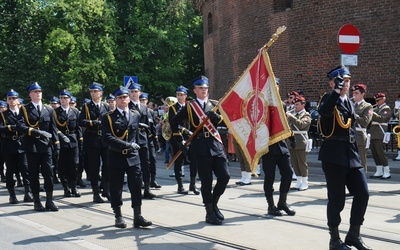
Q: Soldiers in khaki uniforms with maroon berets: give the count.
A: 4